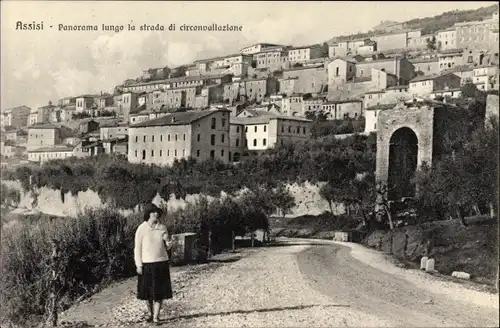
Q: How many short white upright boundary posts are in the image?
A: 2